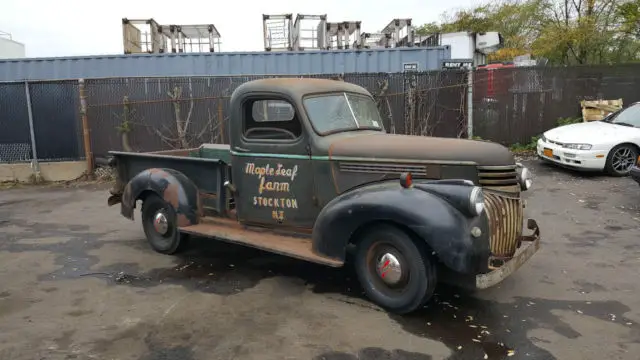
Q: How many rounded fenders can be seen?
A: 2